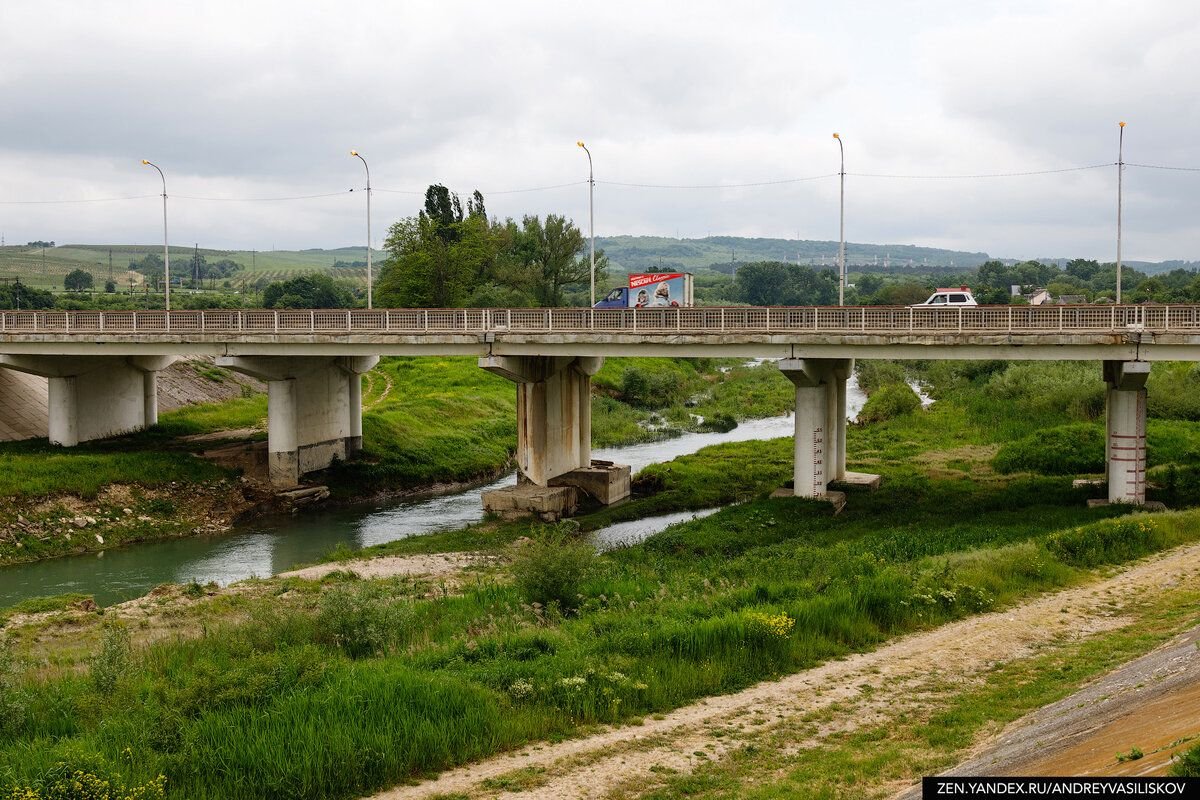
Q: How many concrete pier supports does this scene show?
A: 5